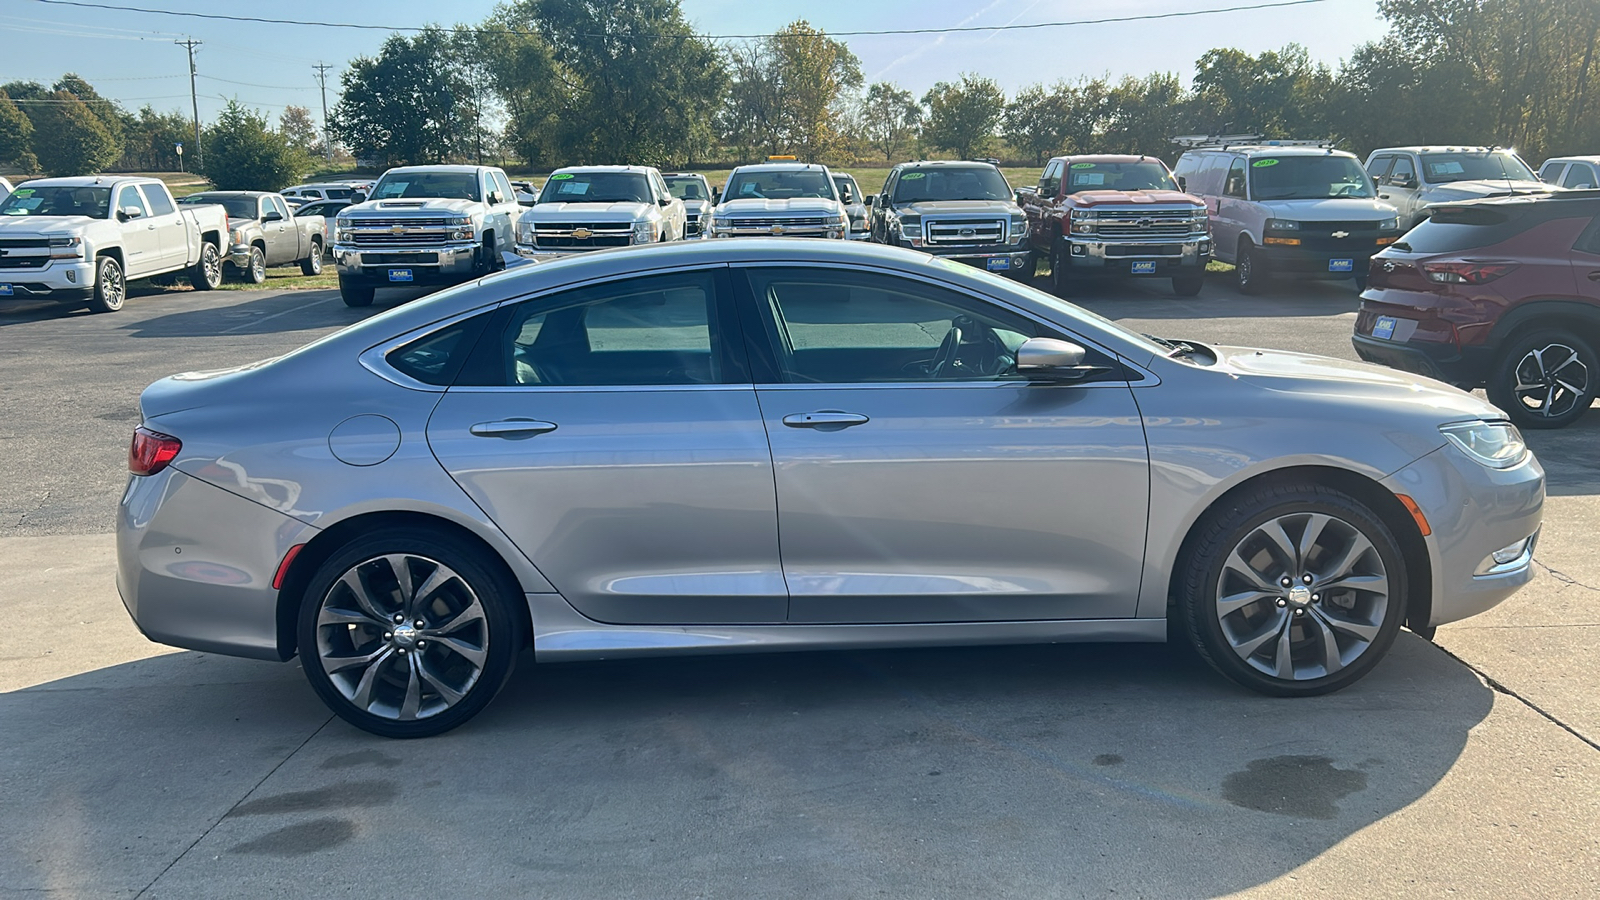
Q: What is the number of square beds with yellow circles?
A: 0